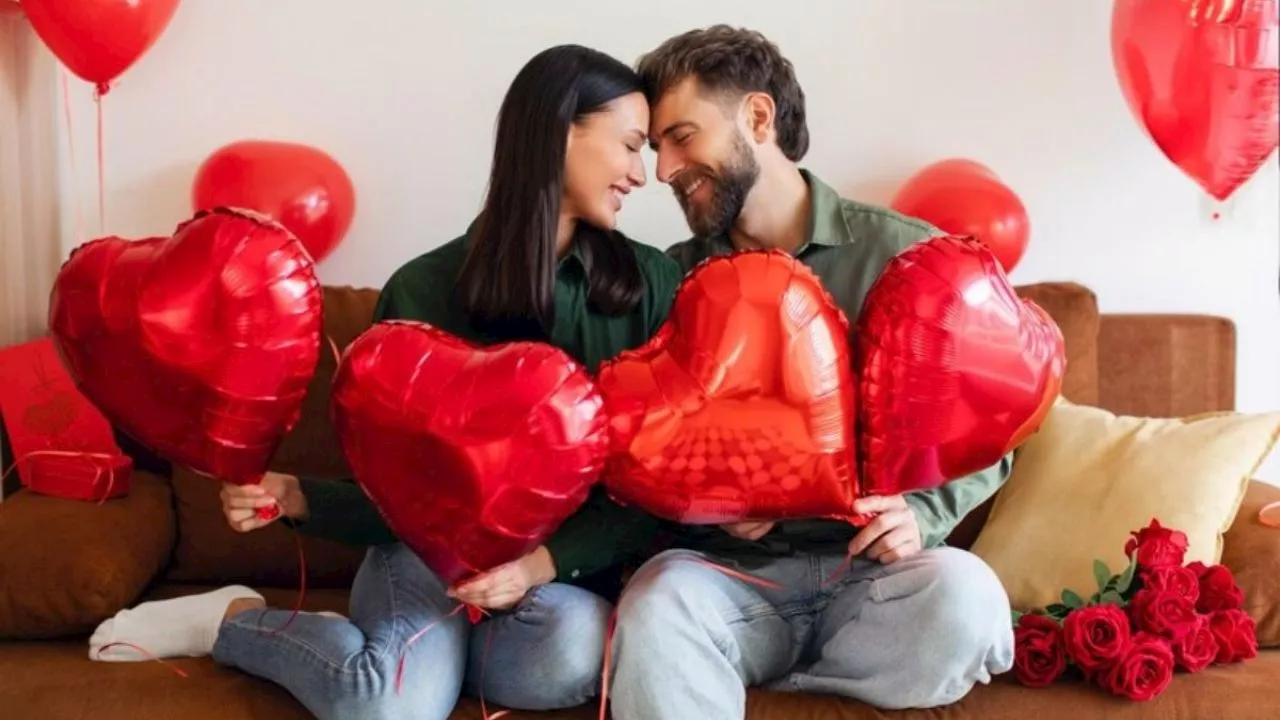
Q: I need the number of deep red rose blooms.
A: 9